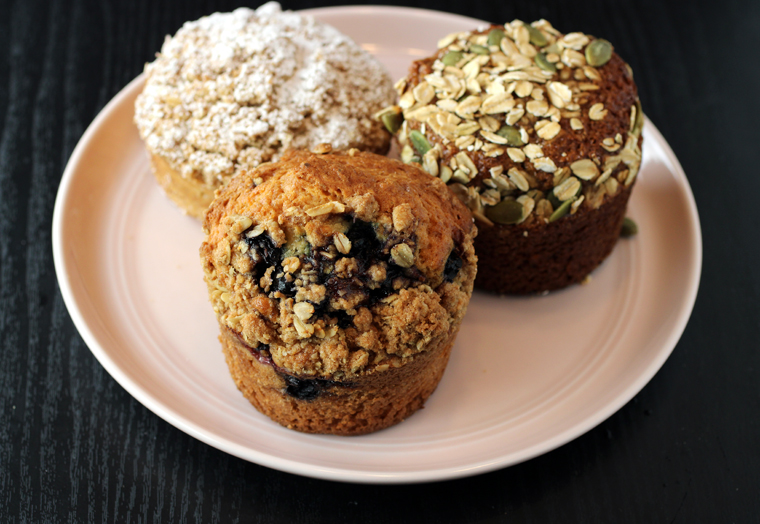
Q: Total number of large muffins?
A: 3